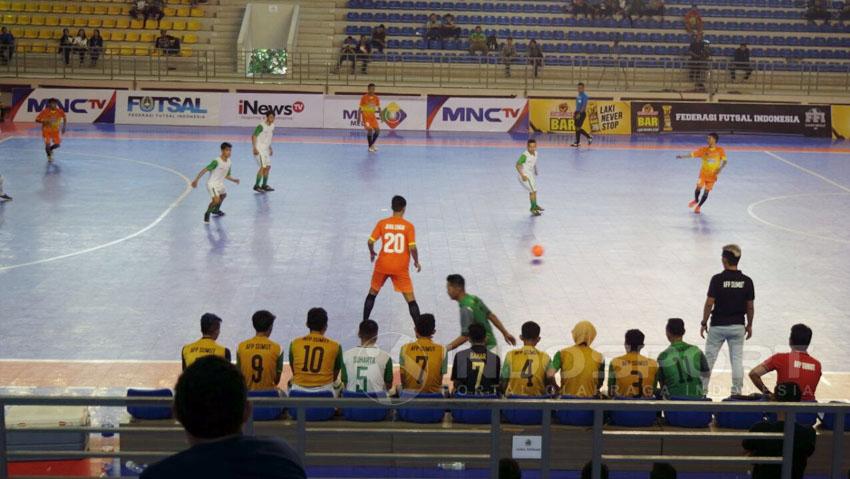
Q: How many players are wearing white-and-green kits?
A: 4